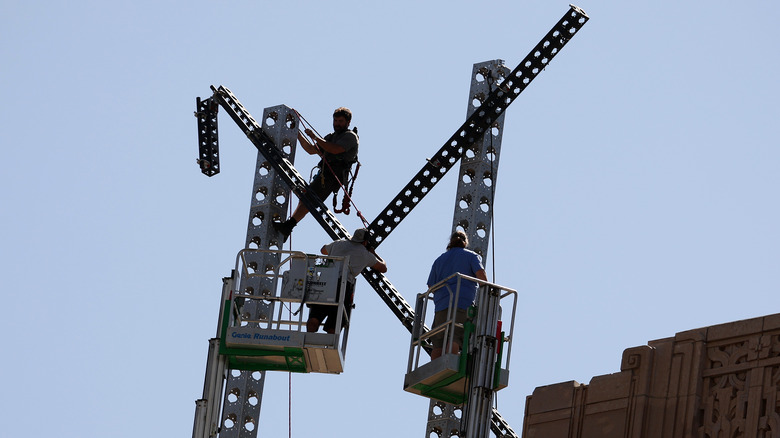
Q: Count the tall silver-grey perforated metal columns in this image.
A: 2